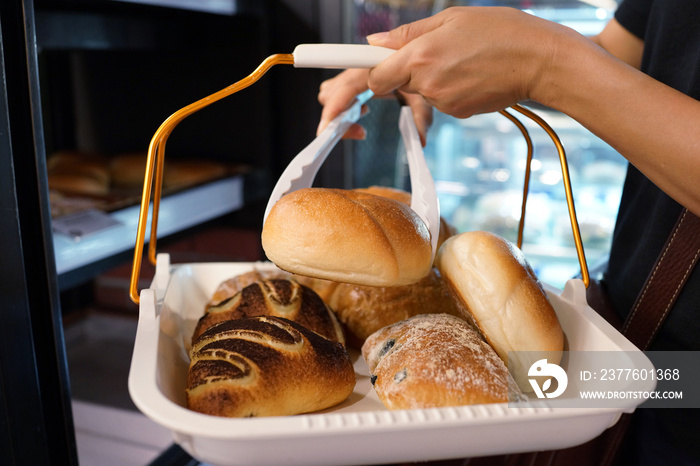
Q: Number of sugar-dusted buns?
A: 1